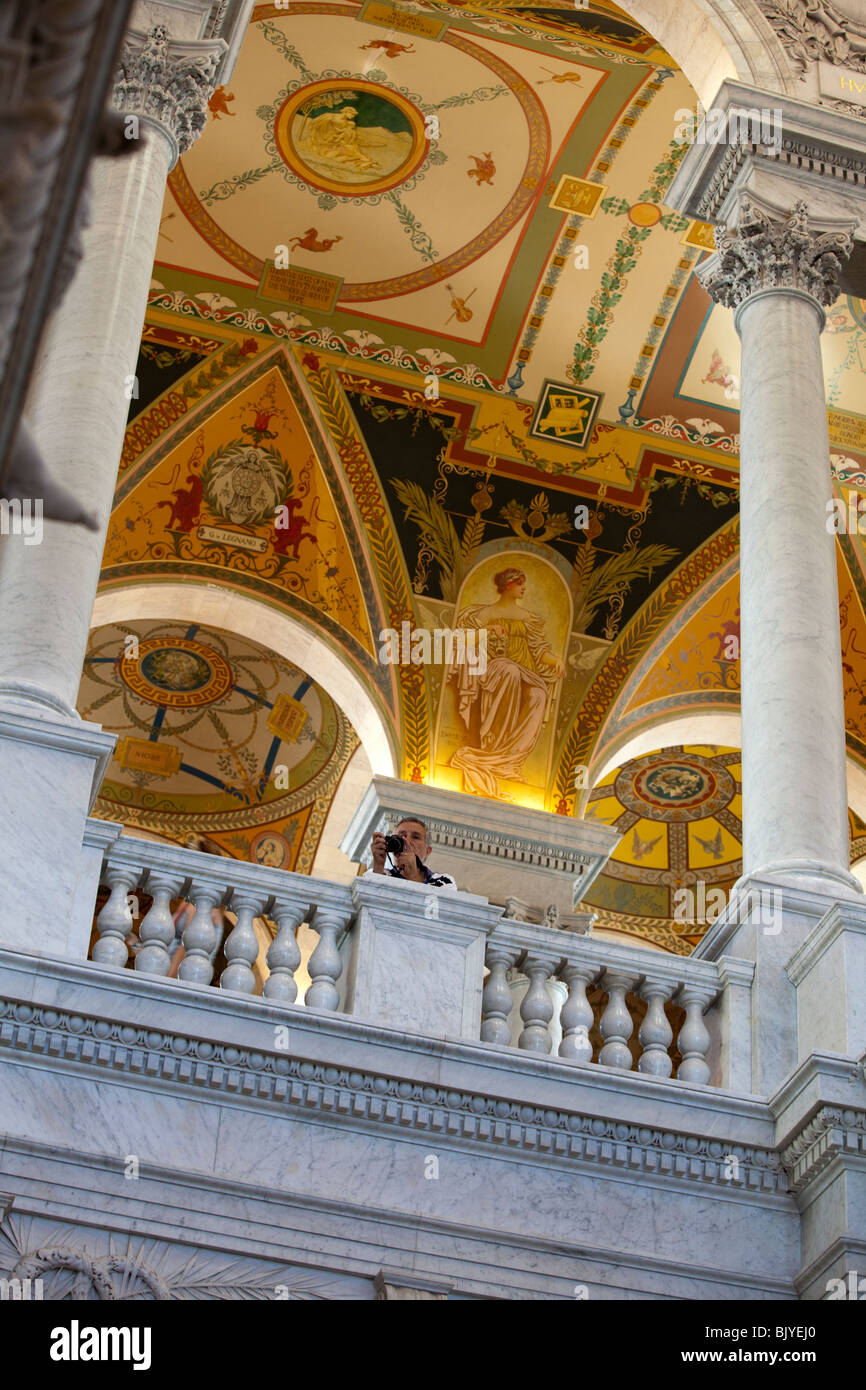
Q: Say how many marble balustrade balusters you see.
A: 12